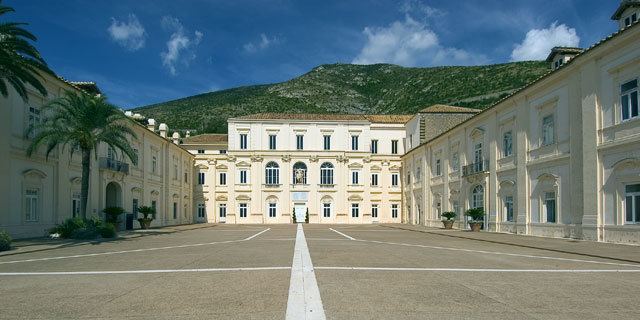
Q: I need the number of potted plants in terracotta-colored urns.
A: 4